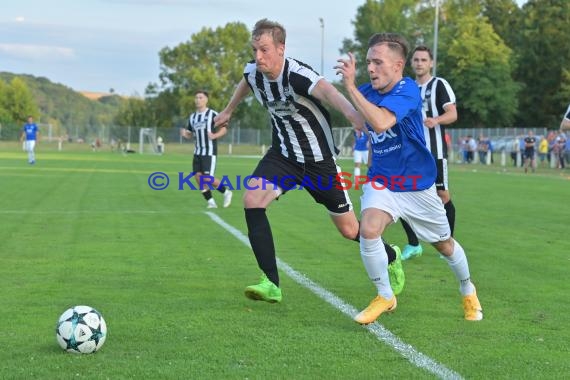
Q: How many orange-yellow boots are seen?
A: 2